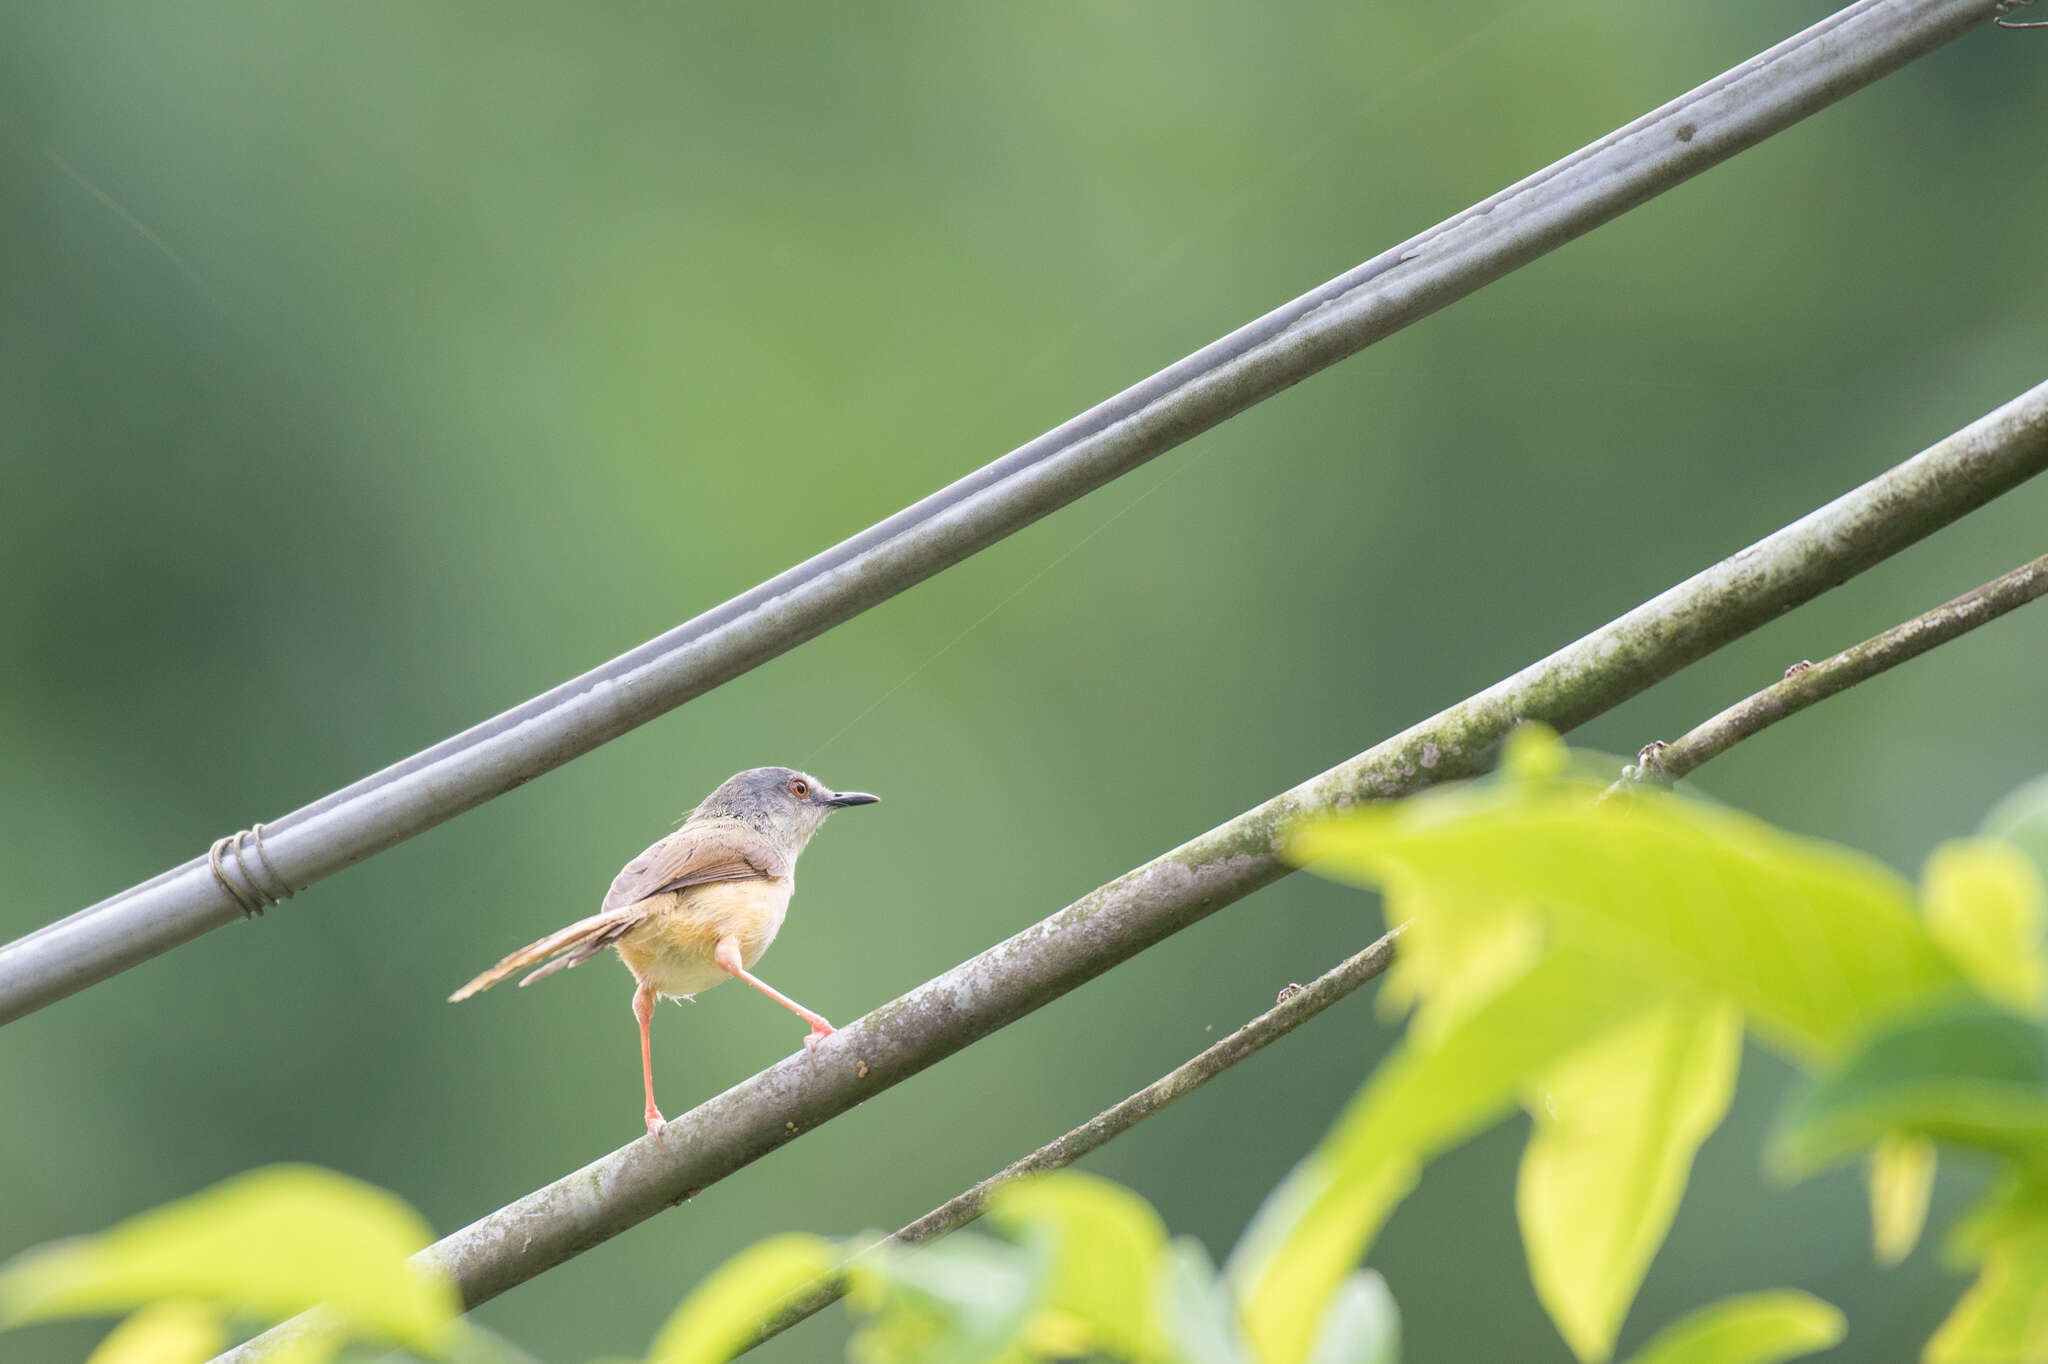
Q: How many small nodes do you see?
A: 3